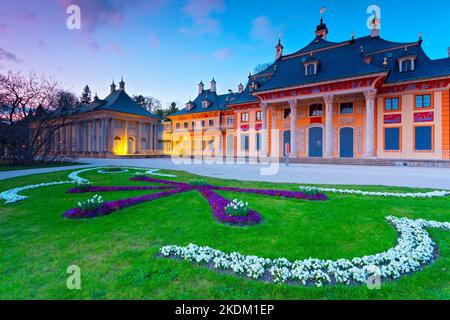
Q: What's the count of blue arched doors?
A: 3